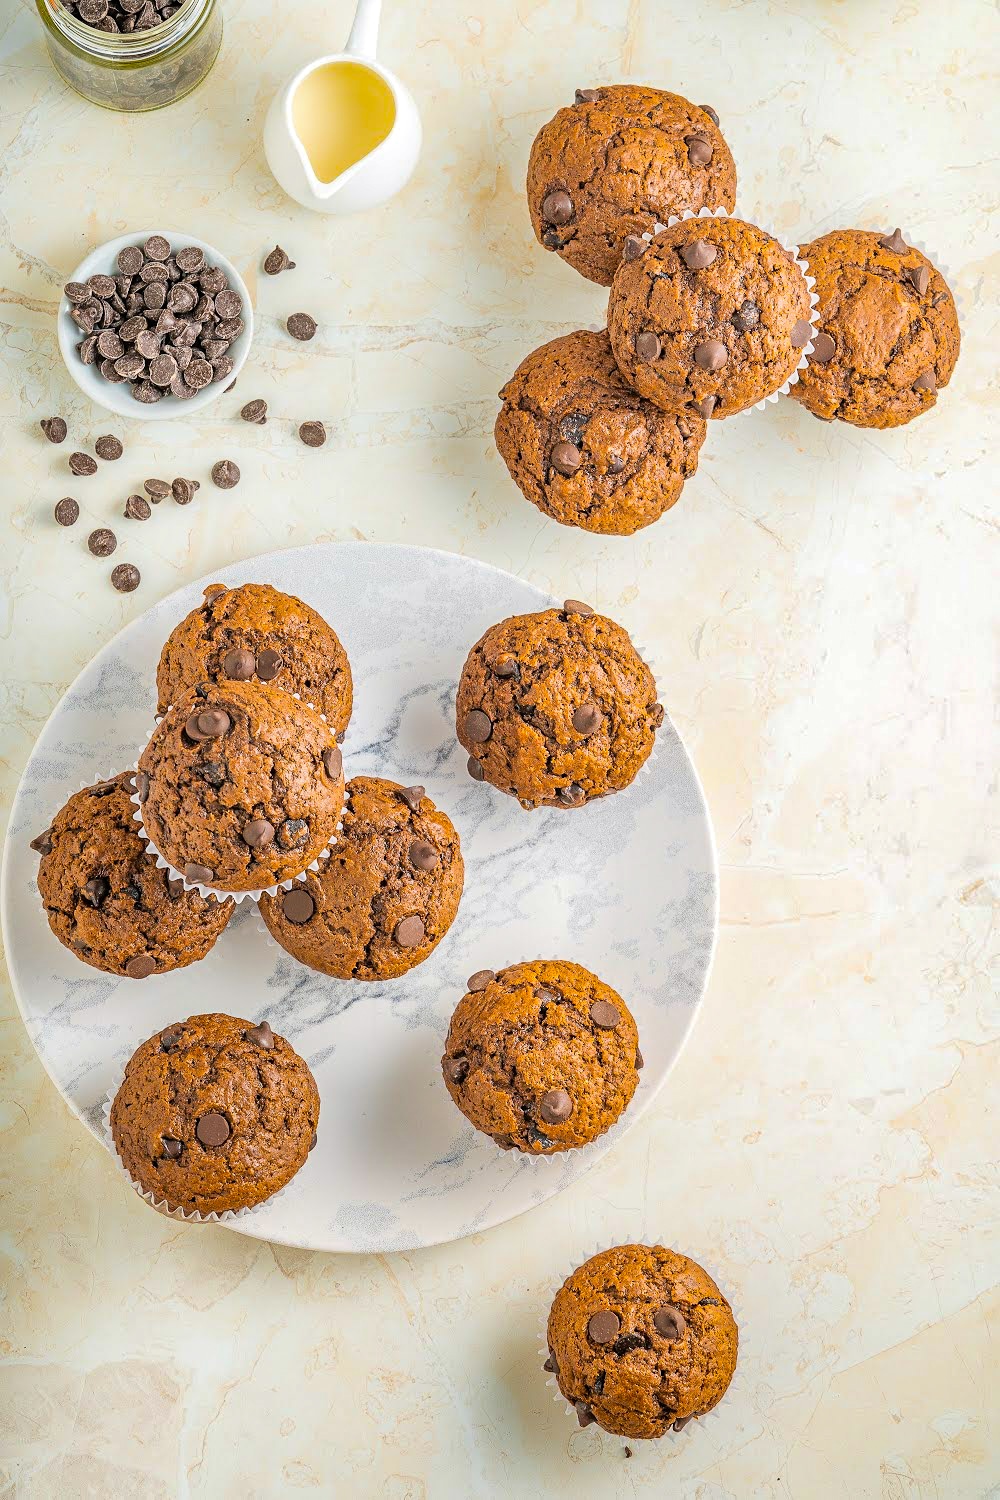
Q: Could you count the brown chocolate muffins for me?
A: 12